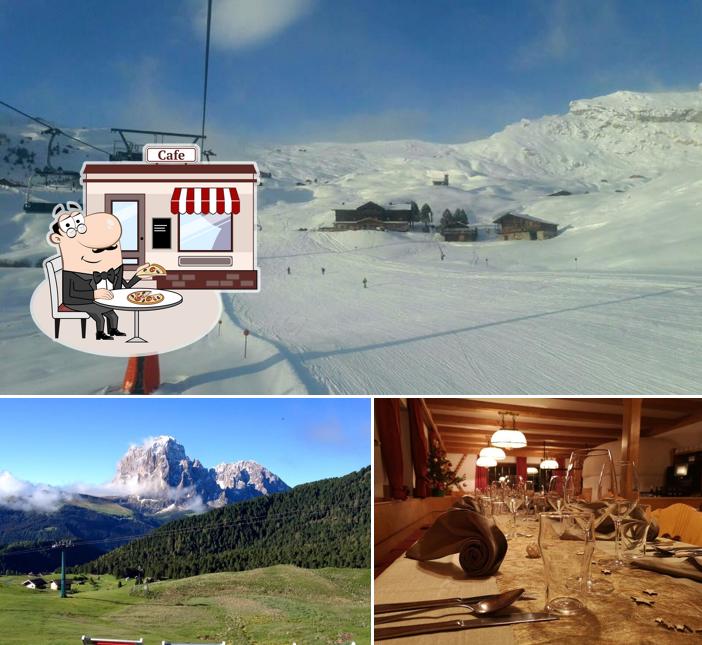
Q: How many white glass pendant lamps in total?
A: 5